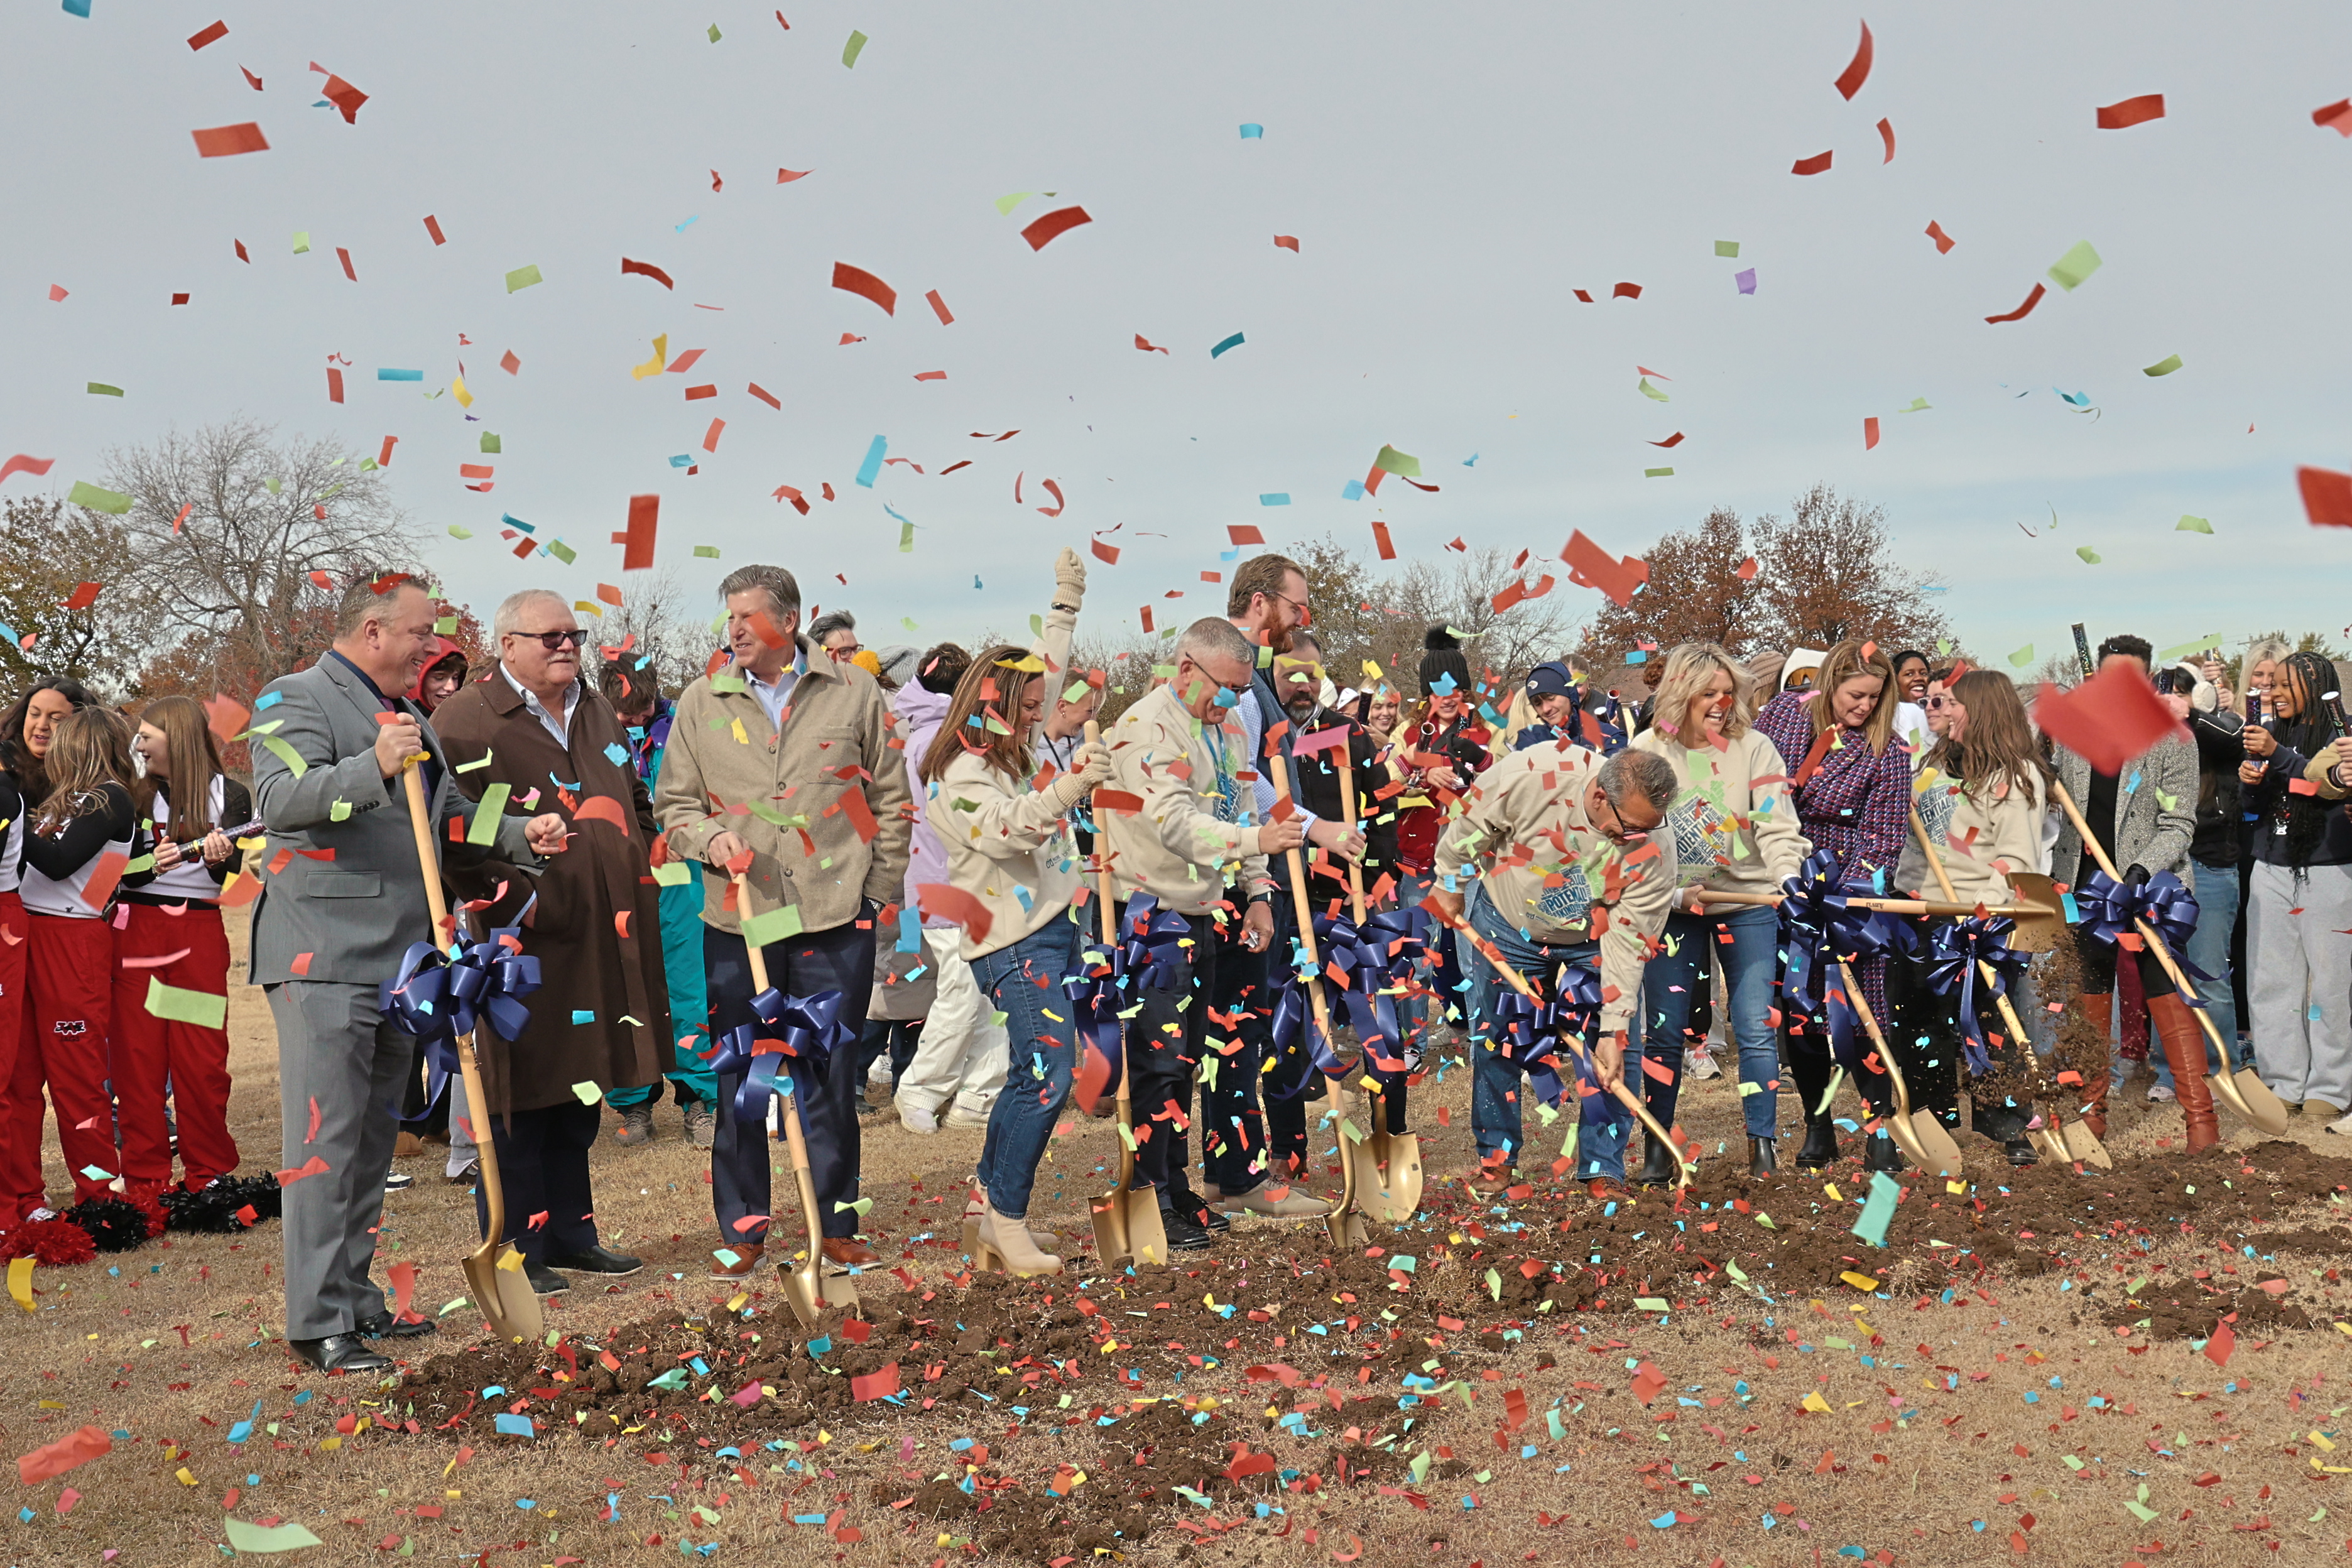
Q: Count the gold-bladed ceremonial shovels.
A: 10